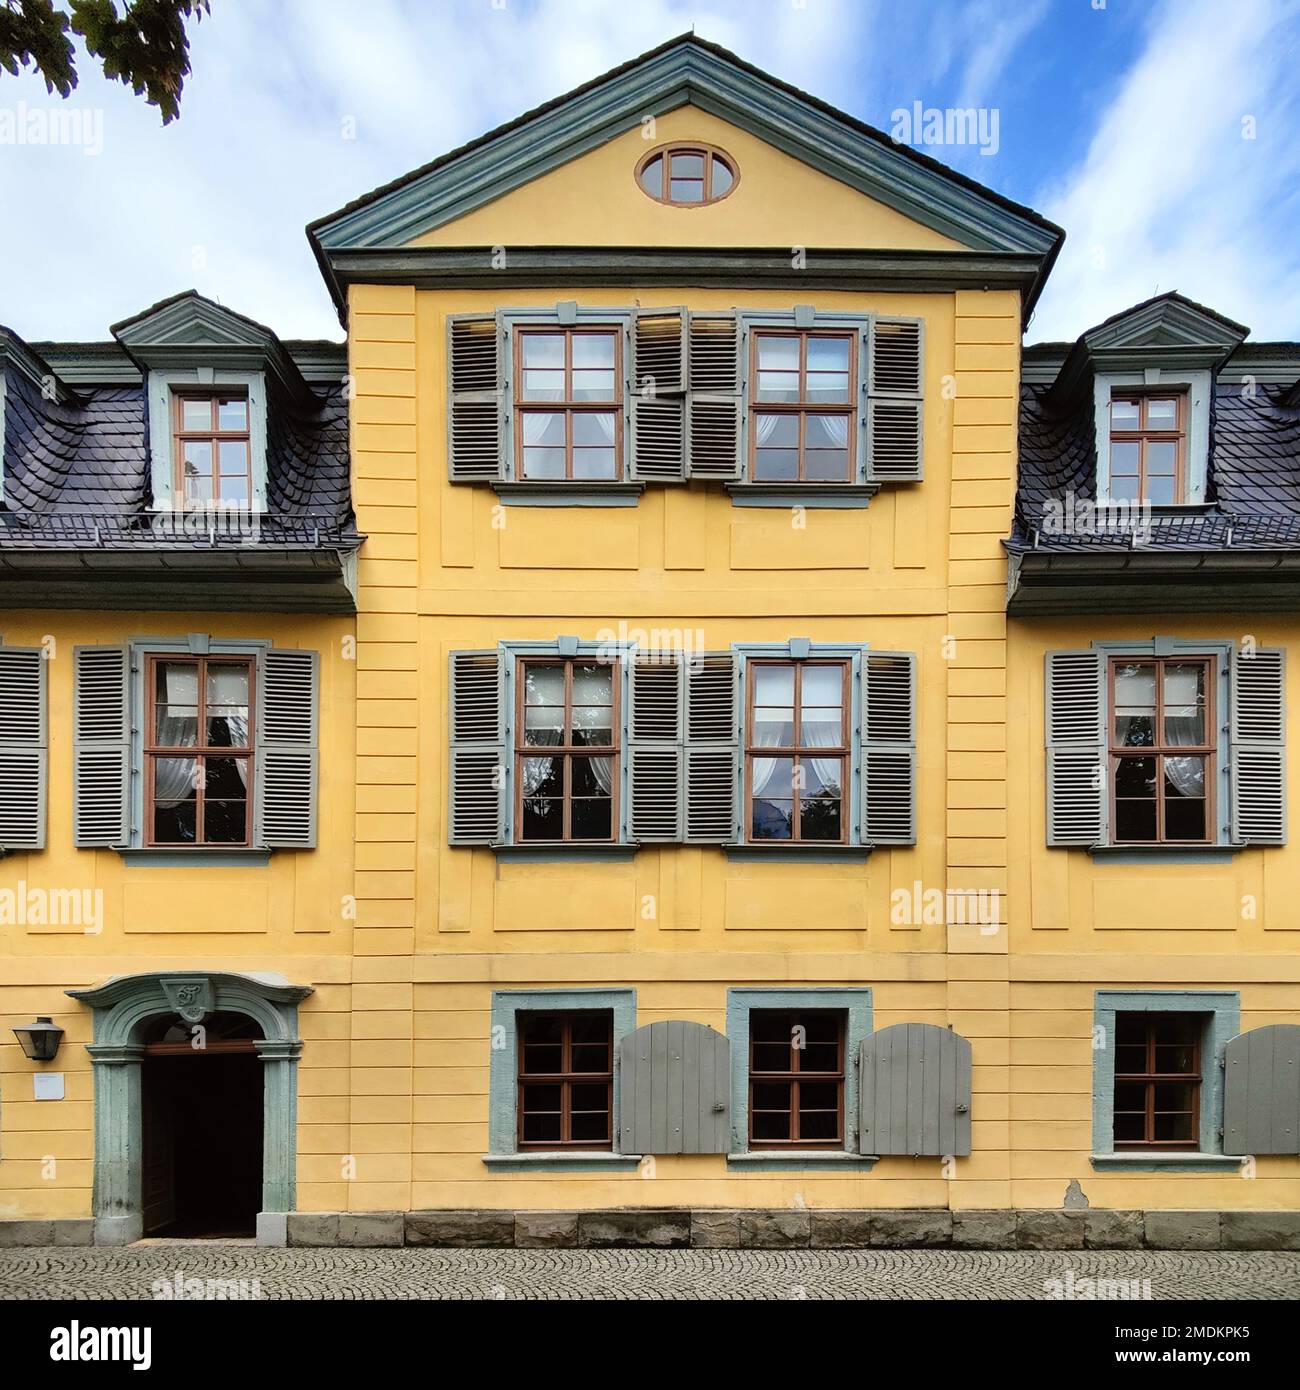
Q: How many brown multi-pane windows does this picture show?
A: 12